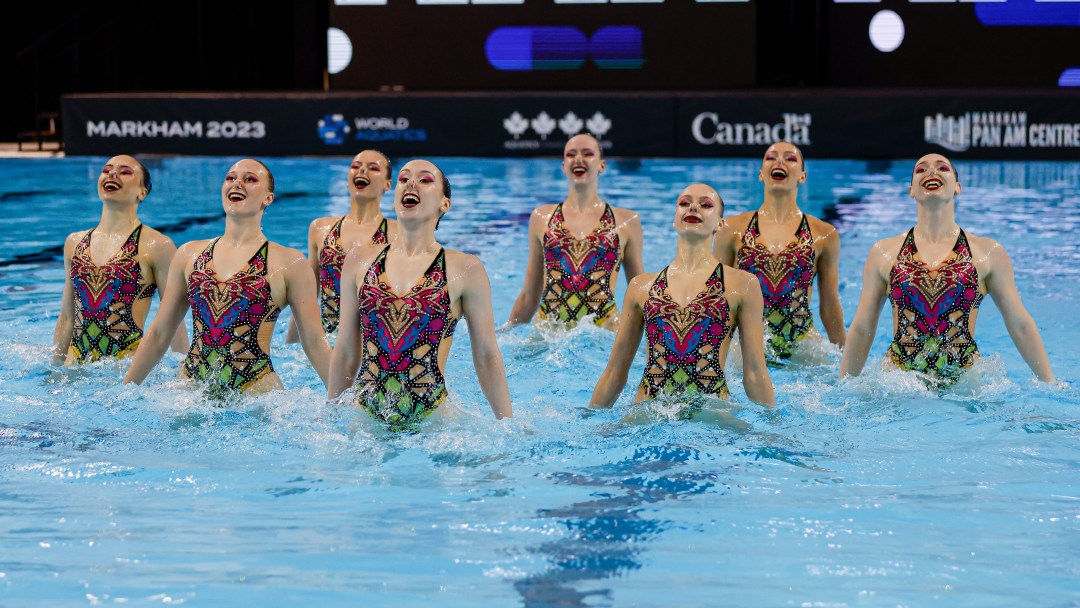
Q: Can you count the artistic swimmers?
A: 8